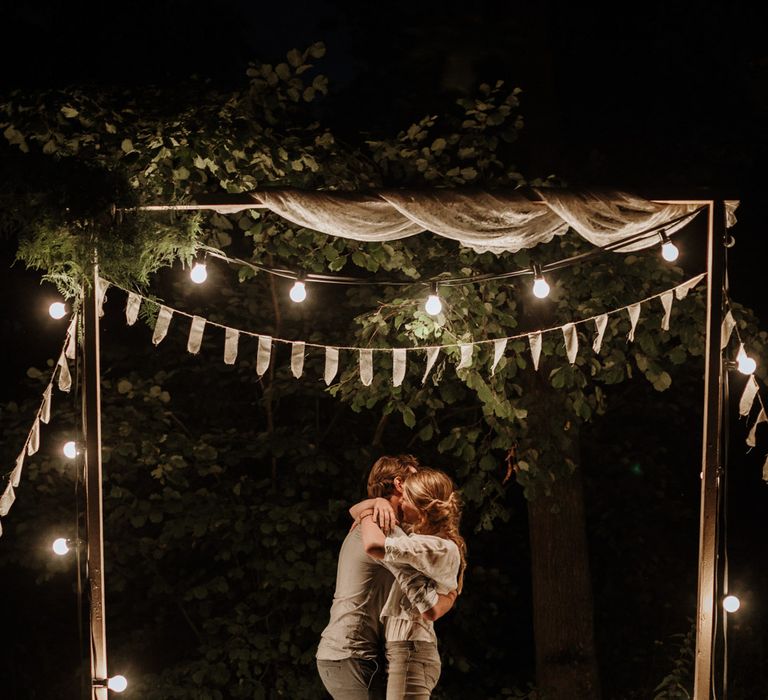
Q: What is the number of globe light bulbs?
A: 11